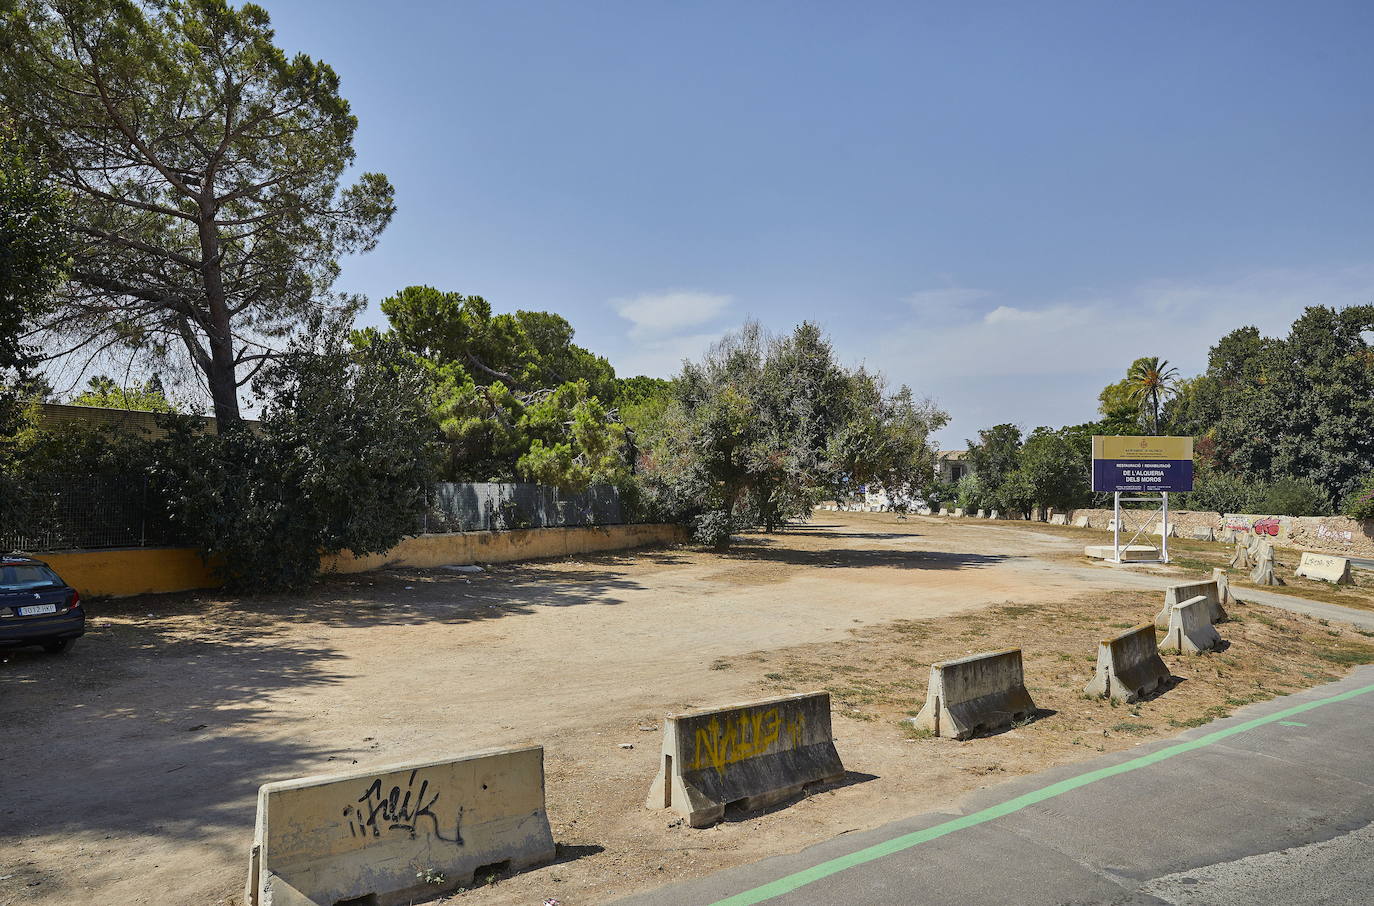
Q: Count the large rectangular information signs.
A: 1